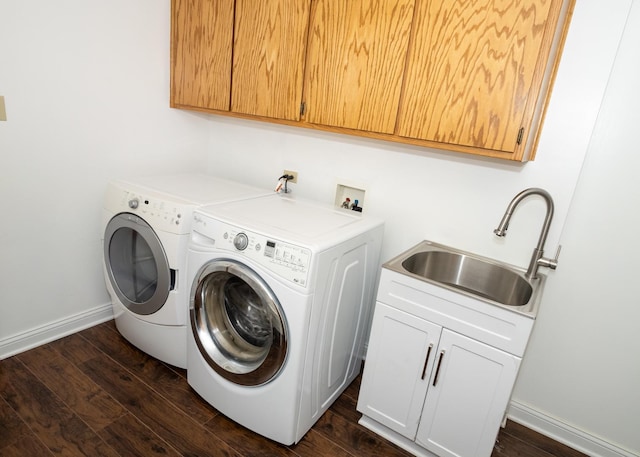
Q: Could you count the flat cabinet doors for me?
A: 4